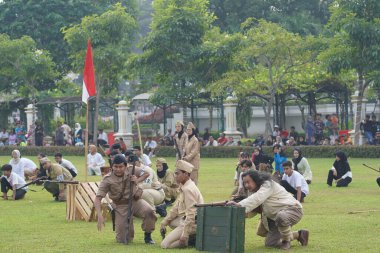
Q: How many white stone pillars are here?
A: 4